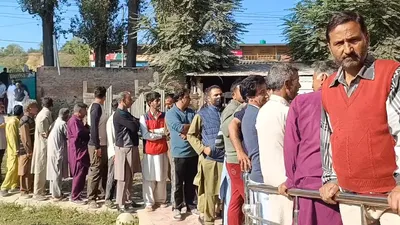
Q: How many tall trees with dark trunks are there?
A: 3